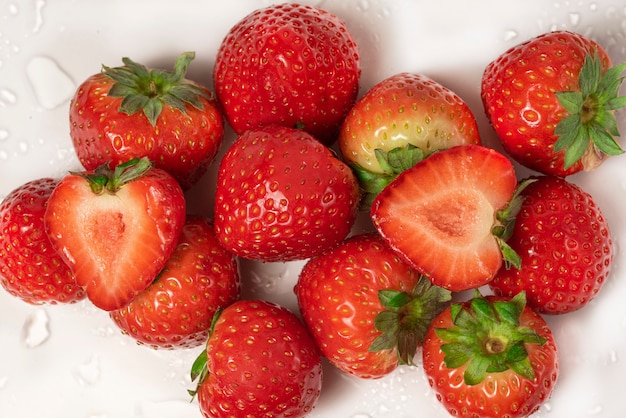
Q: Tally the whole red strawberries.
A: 11